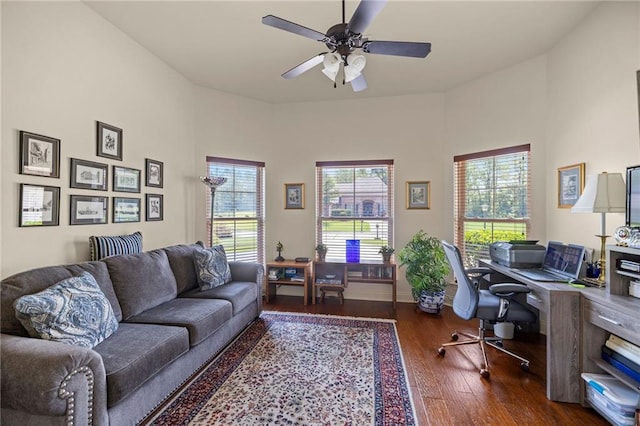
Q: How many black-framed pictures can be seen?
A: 9